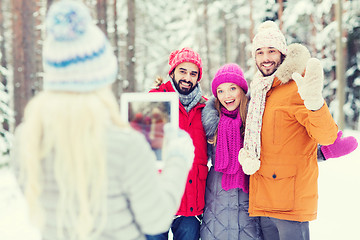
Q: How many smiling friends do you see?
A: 3